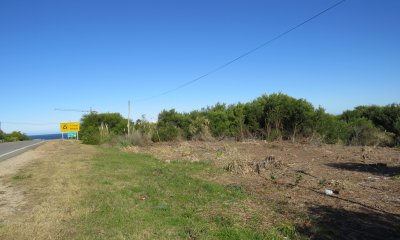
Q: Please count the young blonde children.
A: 0